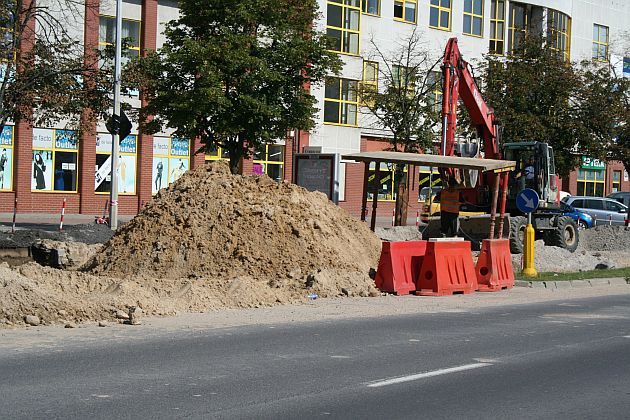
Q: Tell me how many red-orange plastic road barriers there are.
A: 3